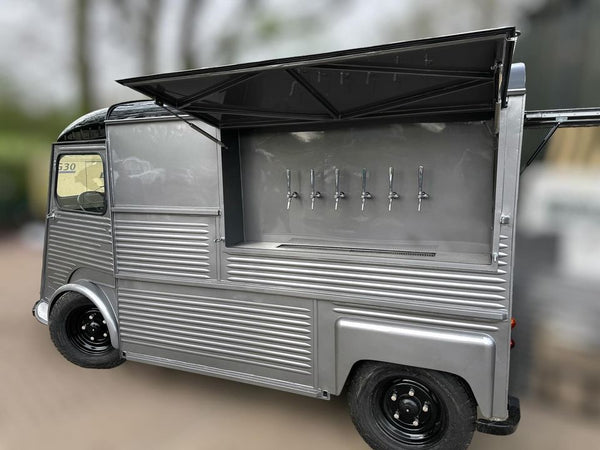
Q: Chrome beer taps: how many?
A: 6